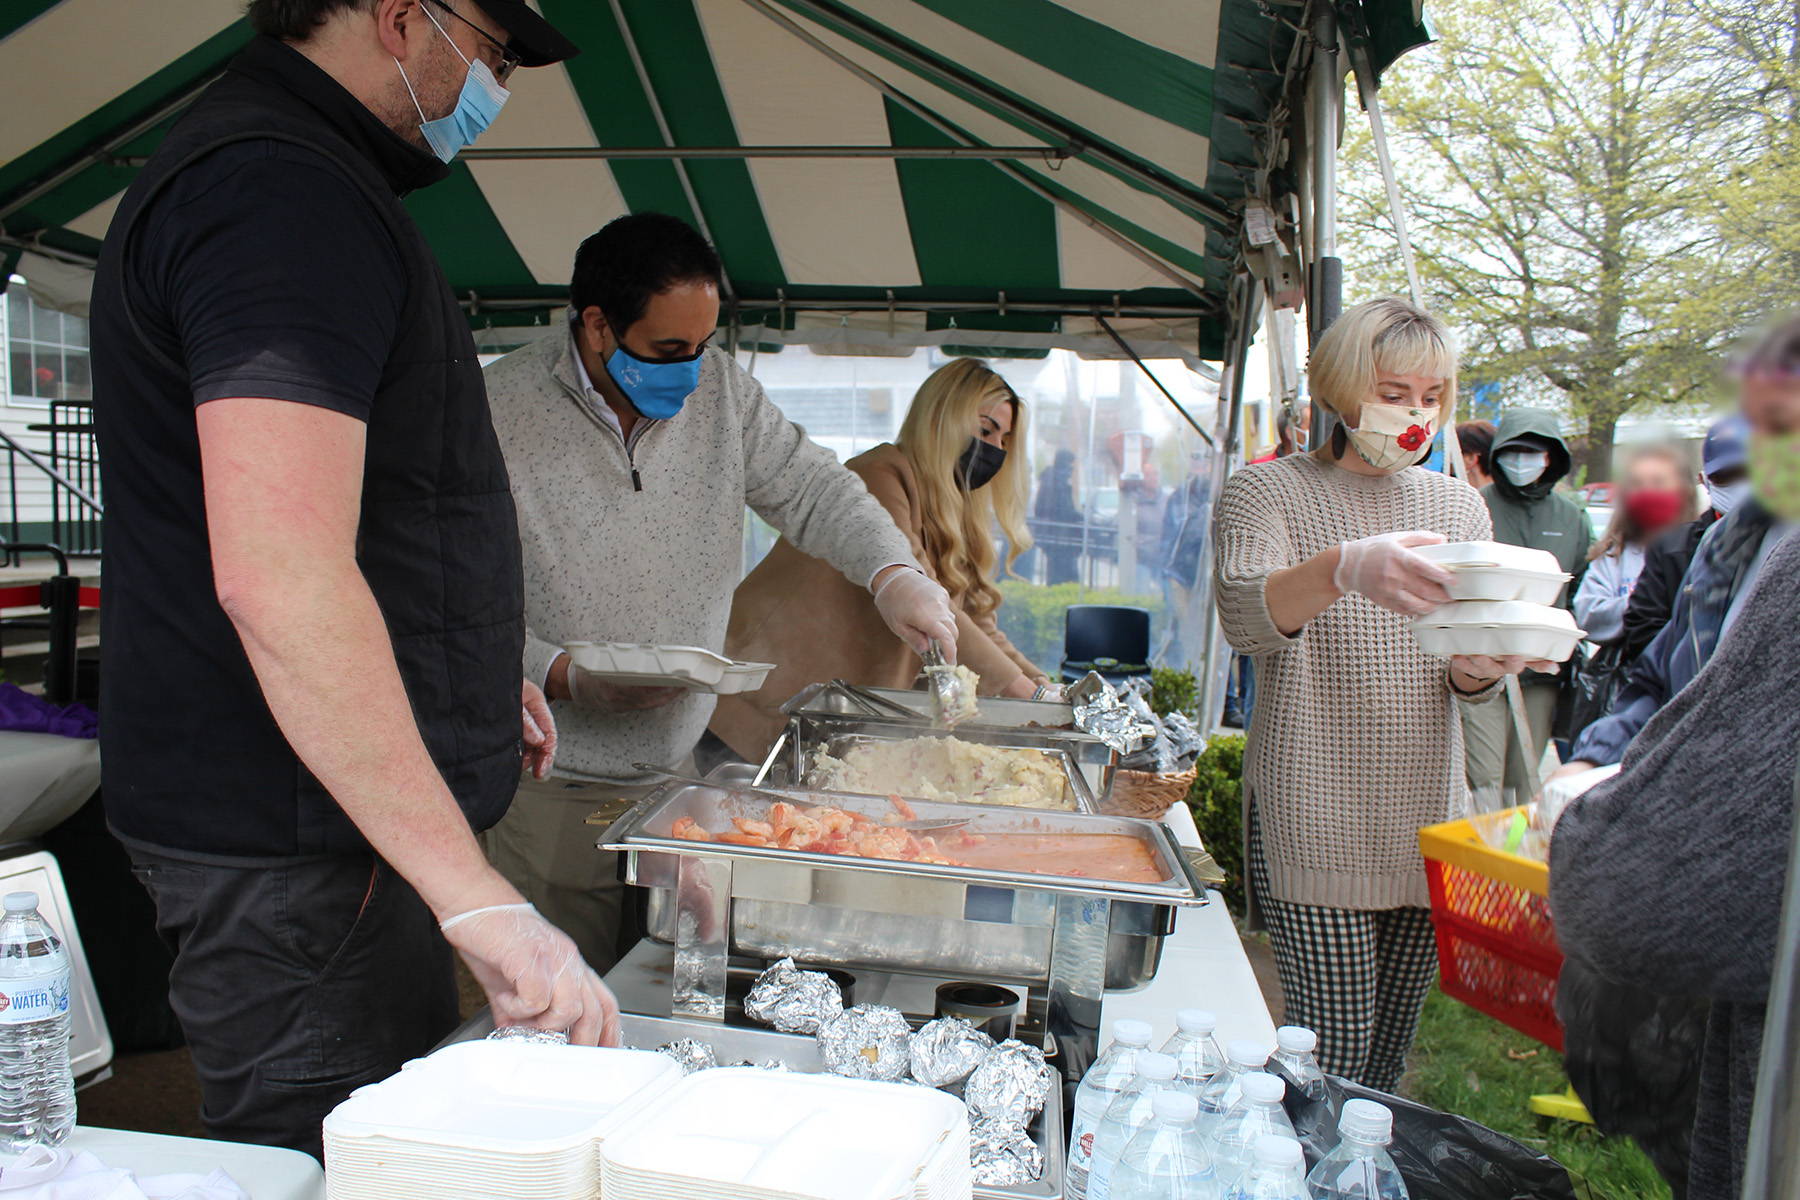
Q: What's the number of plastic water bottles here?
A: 10